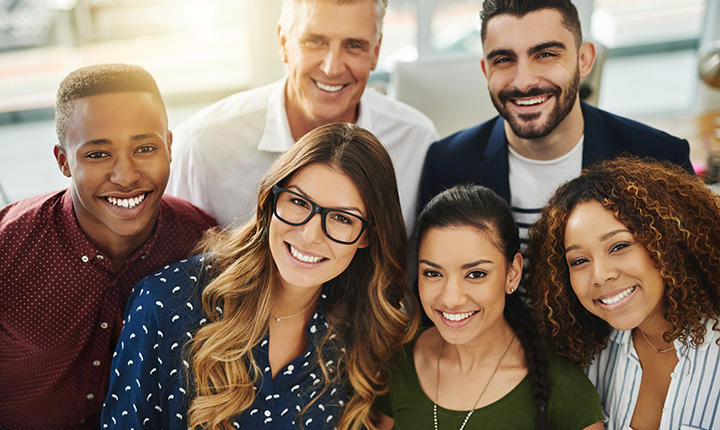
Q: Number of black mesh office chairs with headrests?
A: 0